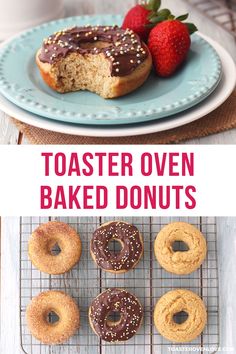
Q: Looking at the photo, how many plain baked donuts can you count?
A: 2